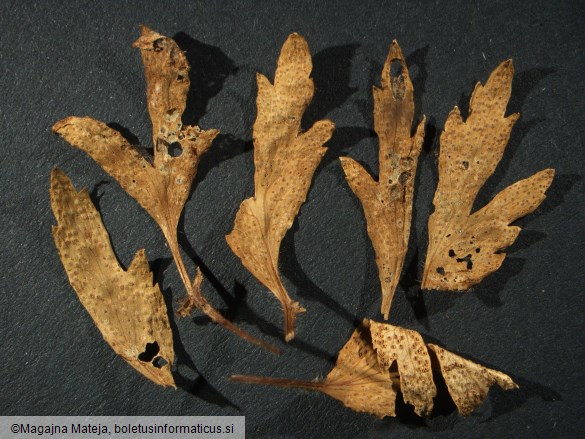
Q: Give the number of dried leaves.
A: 6